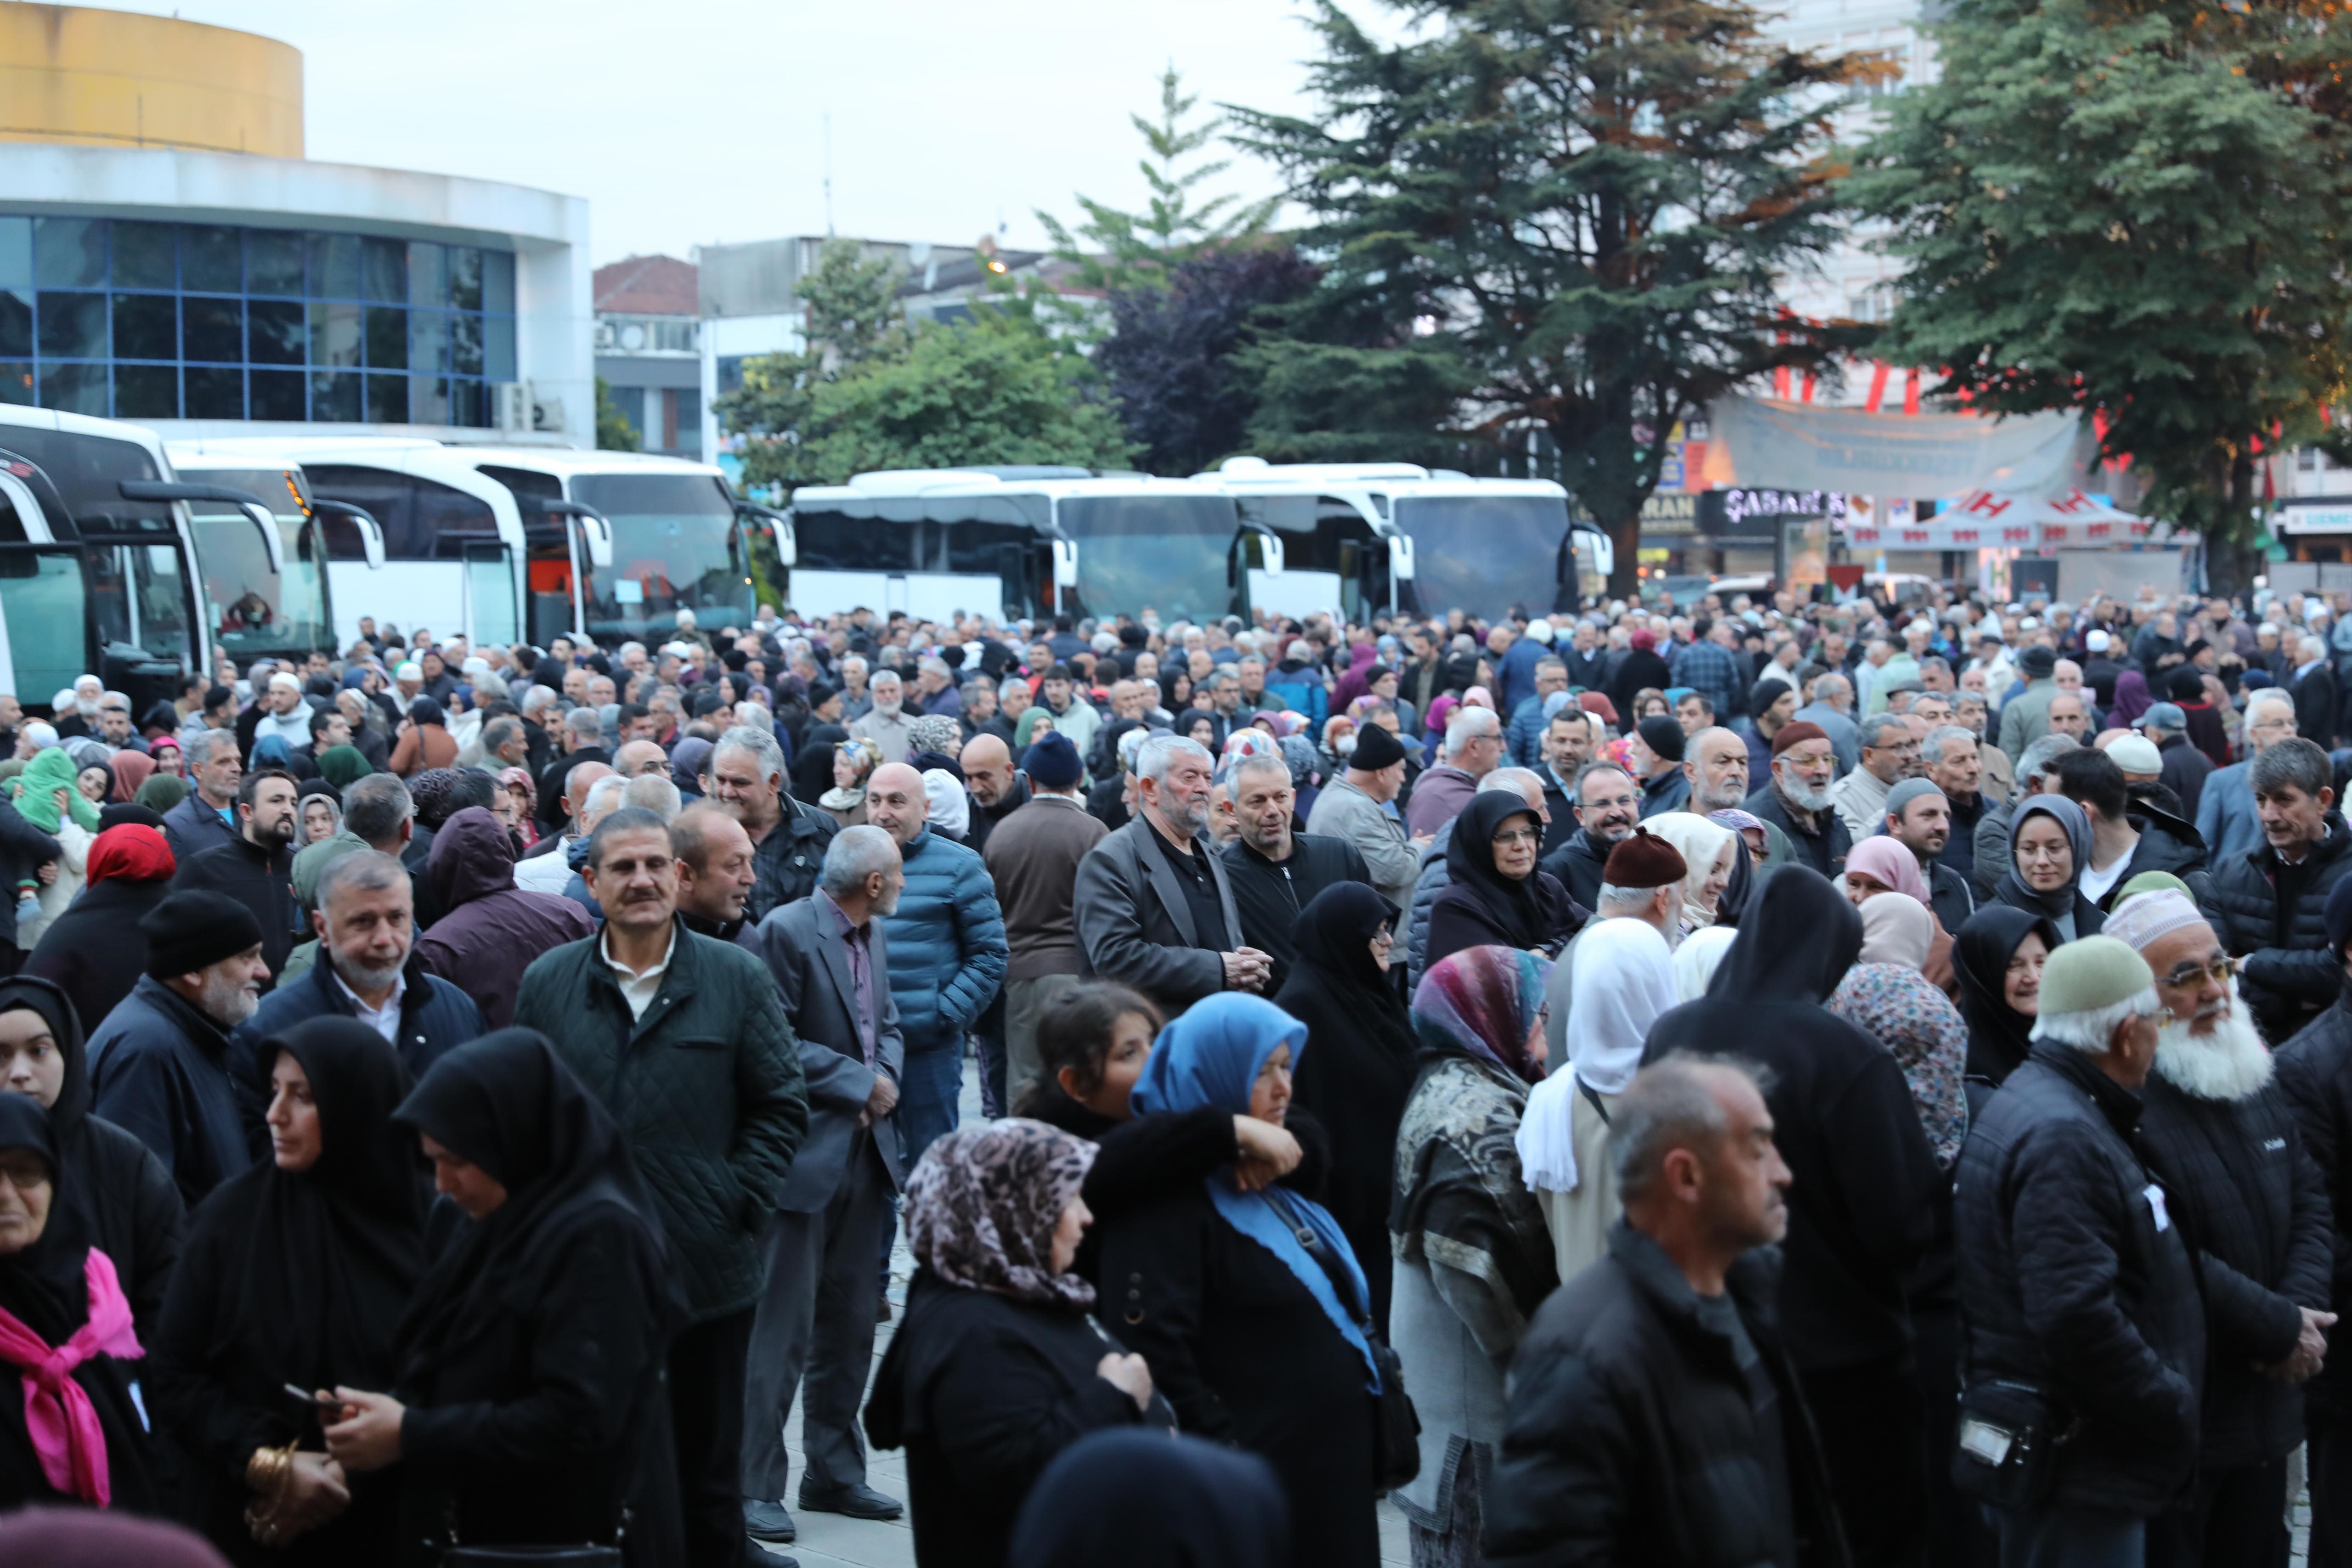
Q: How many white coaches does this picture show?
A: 5